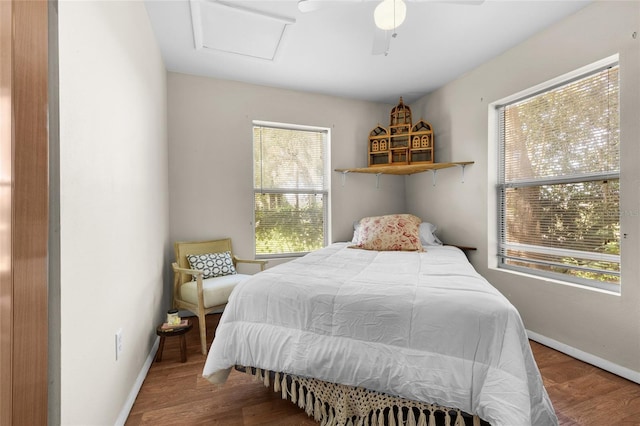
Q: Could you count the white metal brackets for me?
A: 4